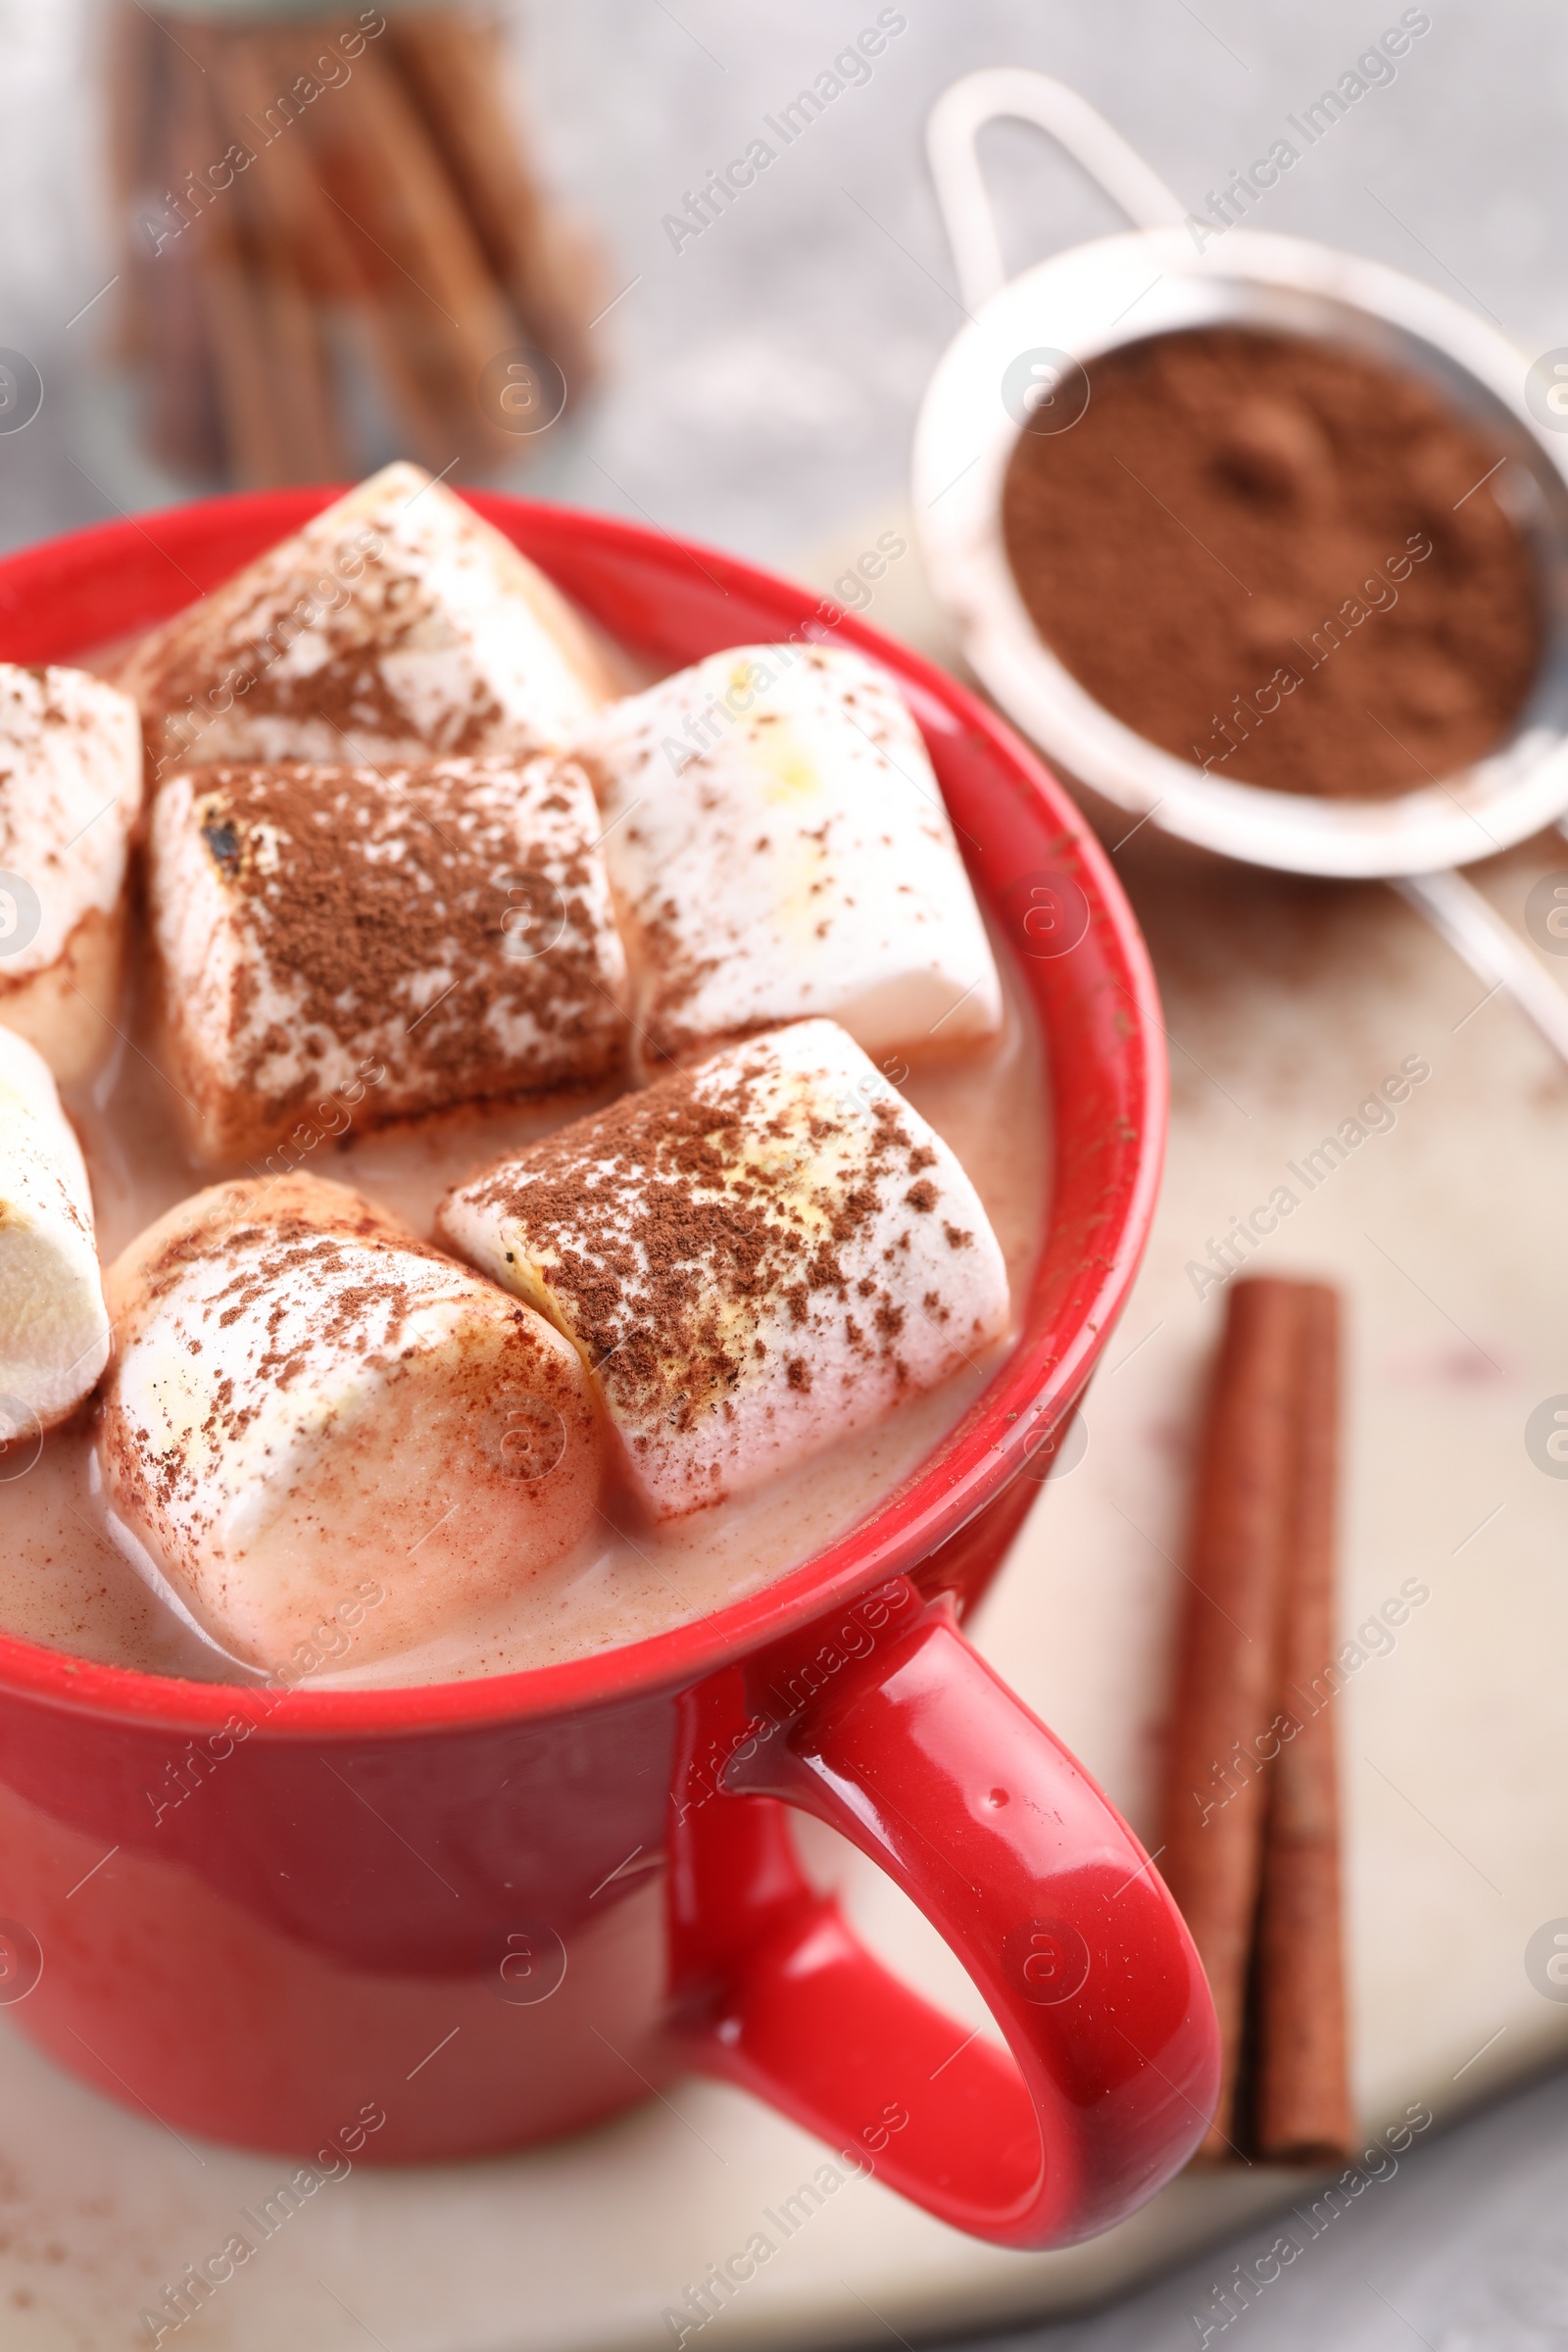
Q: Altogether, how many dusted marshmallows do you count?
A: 7